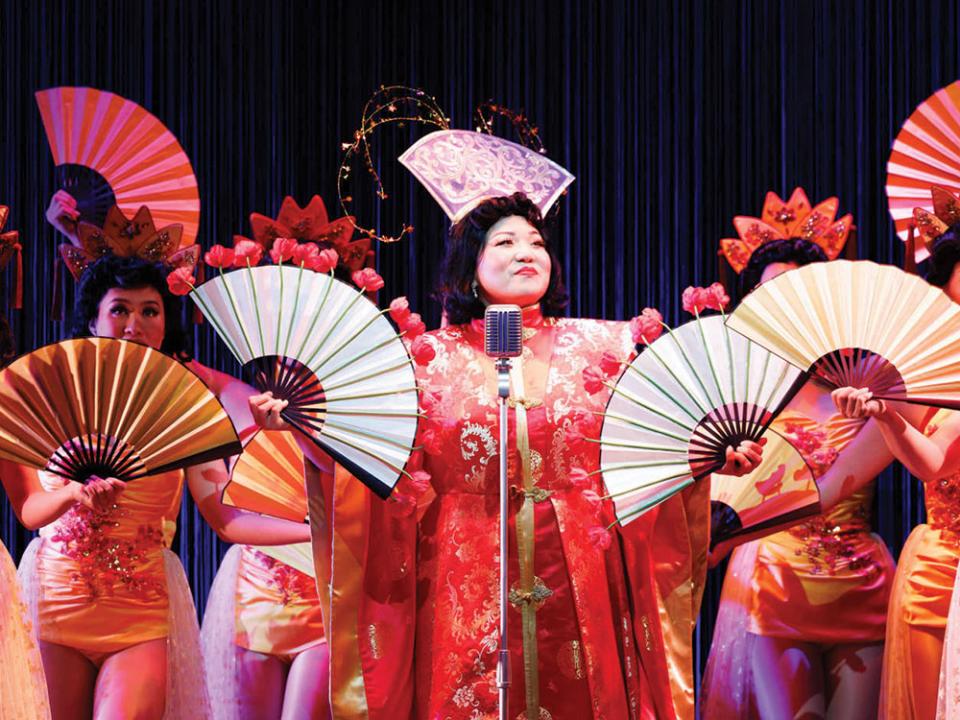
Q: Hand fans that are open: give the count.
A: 8